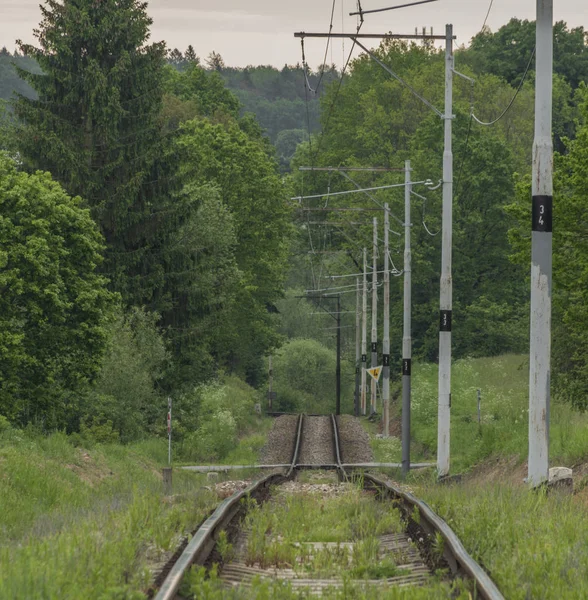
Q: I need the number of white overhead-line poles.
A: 7